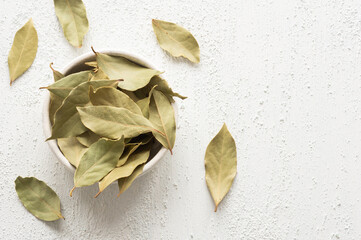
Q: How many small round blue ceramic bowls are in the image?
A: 0